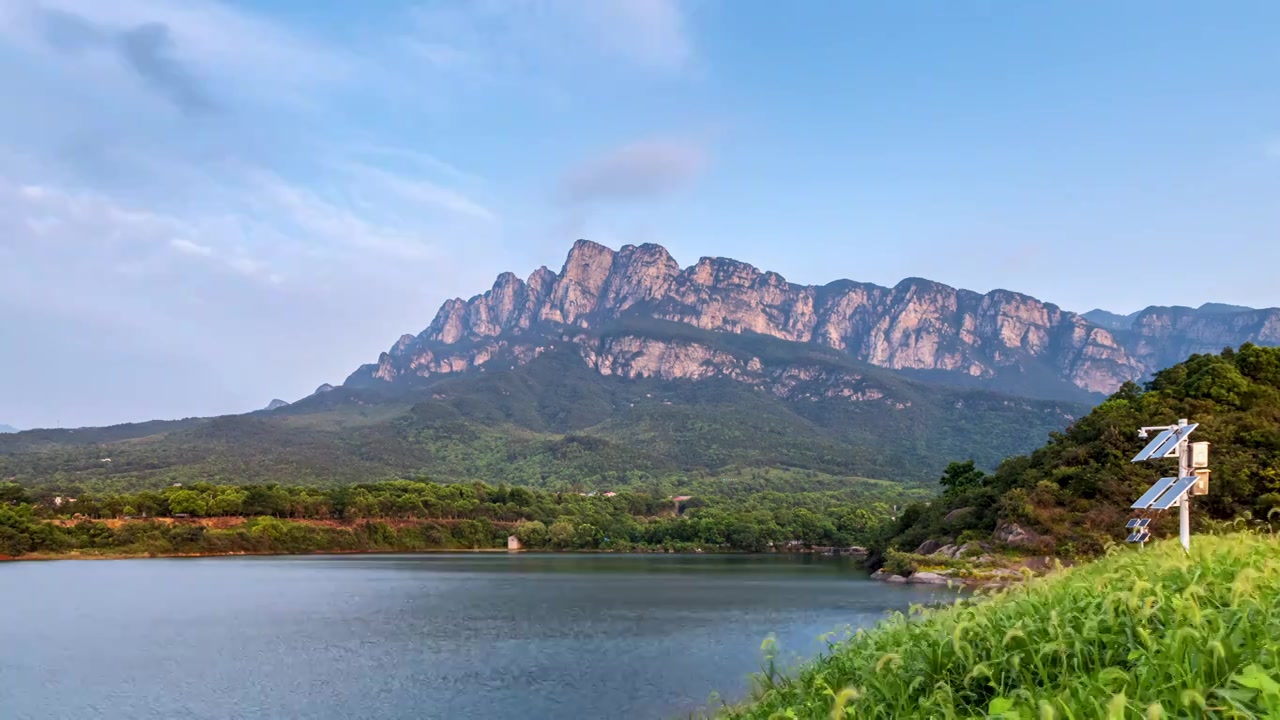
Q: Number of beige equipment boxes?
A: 2